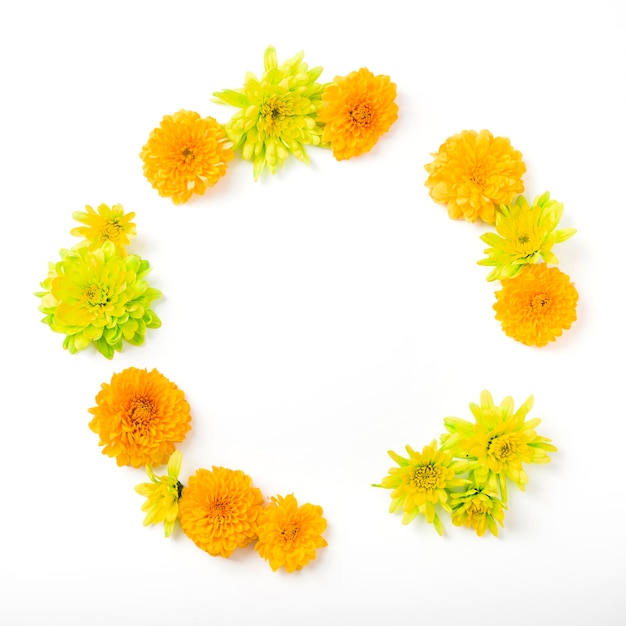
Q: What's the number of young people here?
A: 0